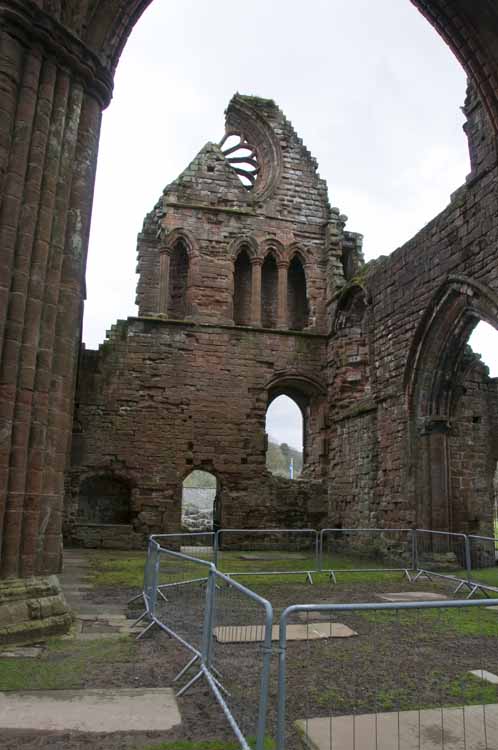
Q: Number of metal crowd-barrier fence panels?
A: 9